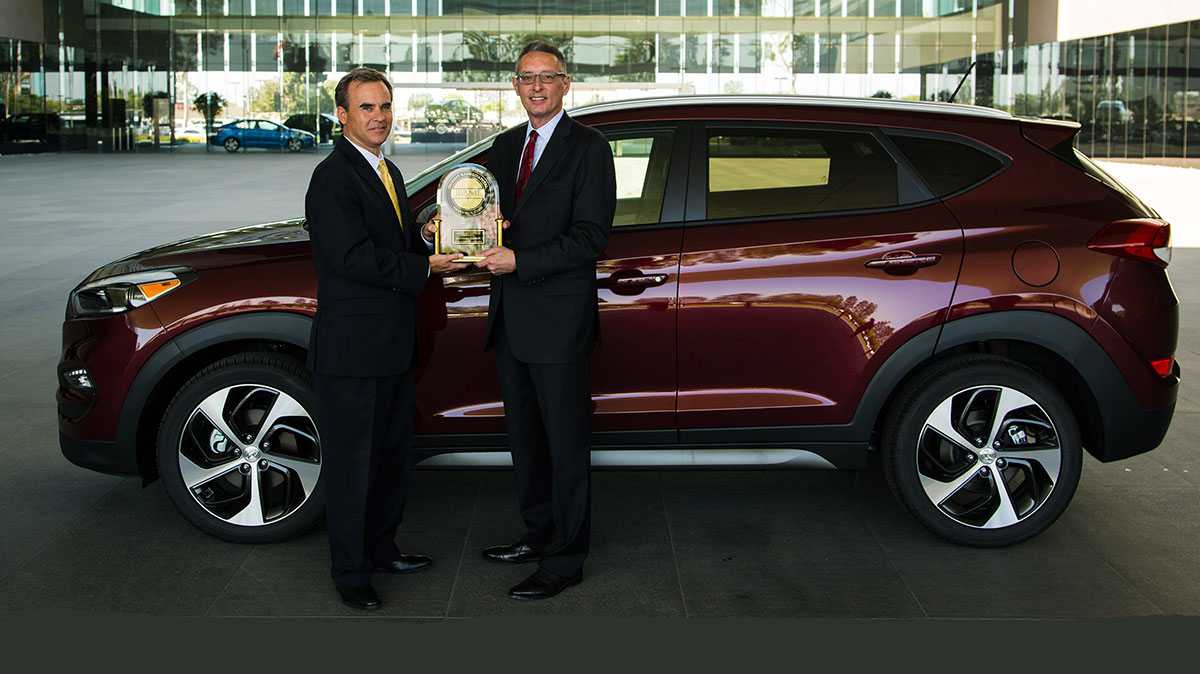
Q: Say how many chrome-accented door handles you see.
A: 2